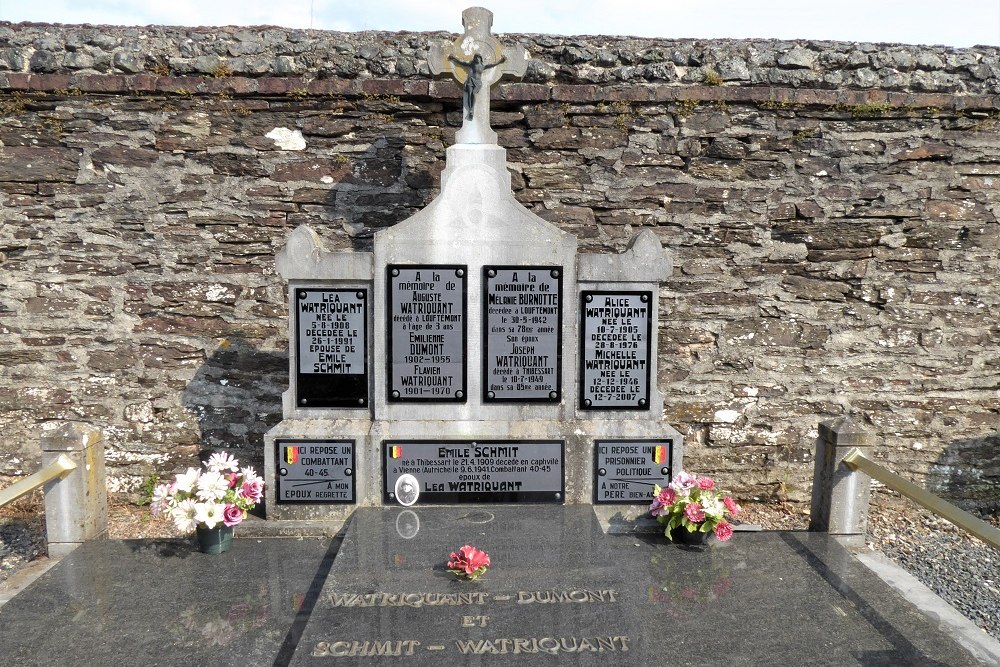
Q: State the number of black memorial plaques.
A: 7